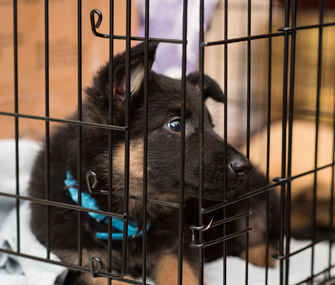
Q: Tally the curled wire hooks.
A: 3